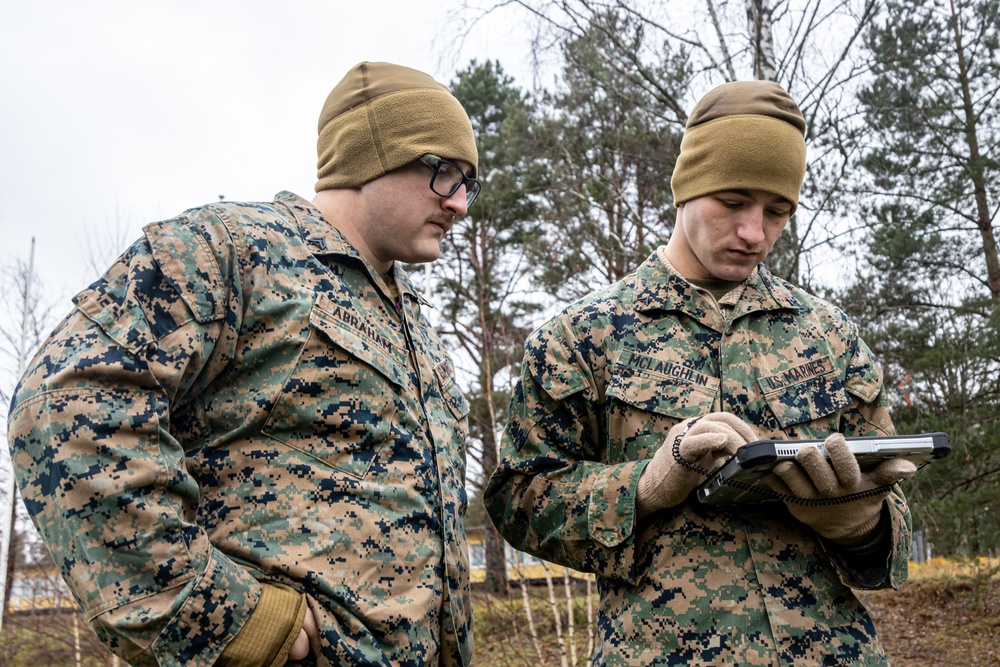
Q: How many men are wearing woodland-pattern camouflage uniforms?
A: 2